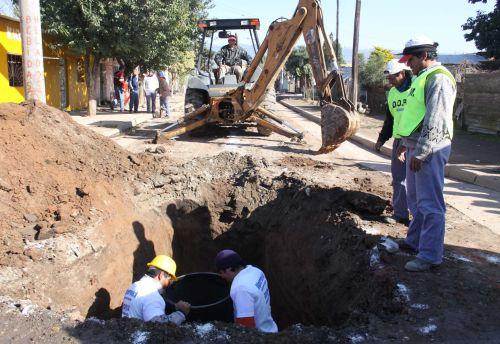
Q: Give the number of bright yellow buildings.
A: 1